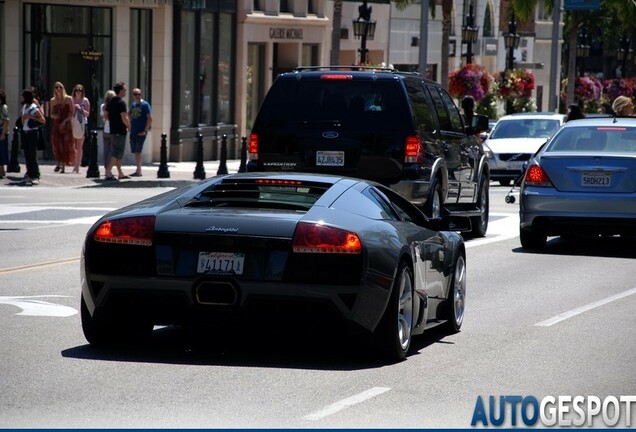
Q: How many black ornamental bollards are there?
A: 6